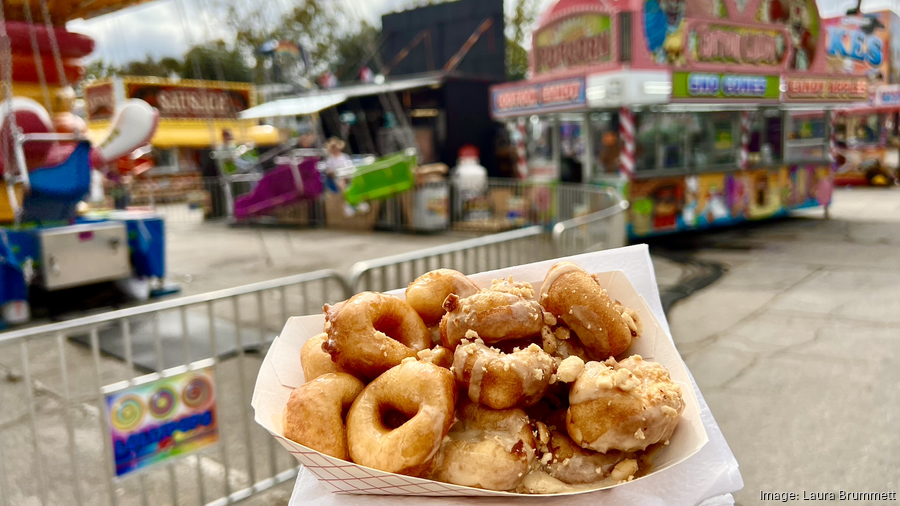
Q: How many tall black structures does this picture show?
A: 1